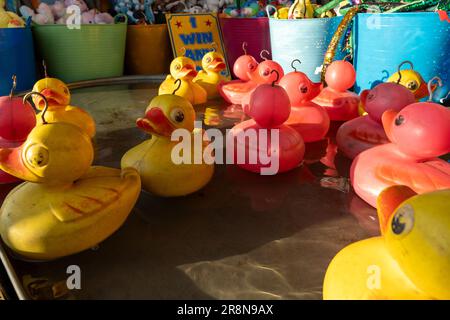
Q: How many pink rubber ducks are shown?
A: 8